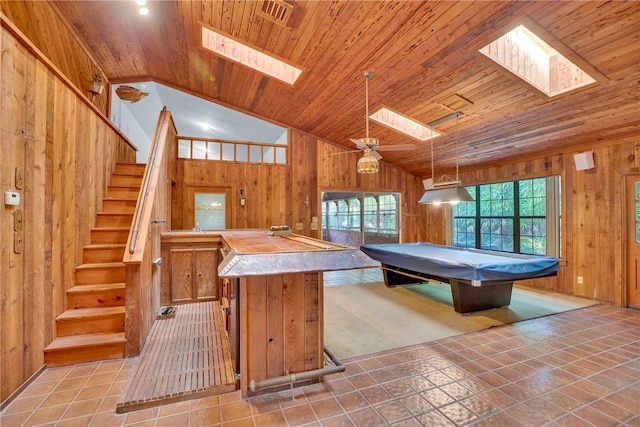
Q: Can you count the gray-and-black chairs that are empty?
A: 0